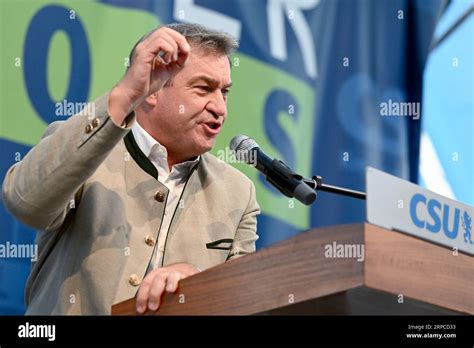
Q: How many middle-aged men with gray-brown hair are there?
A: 1